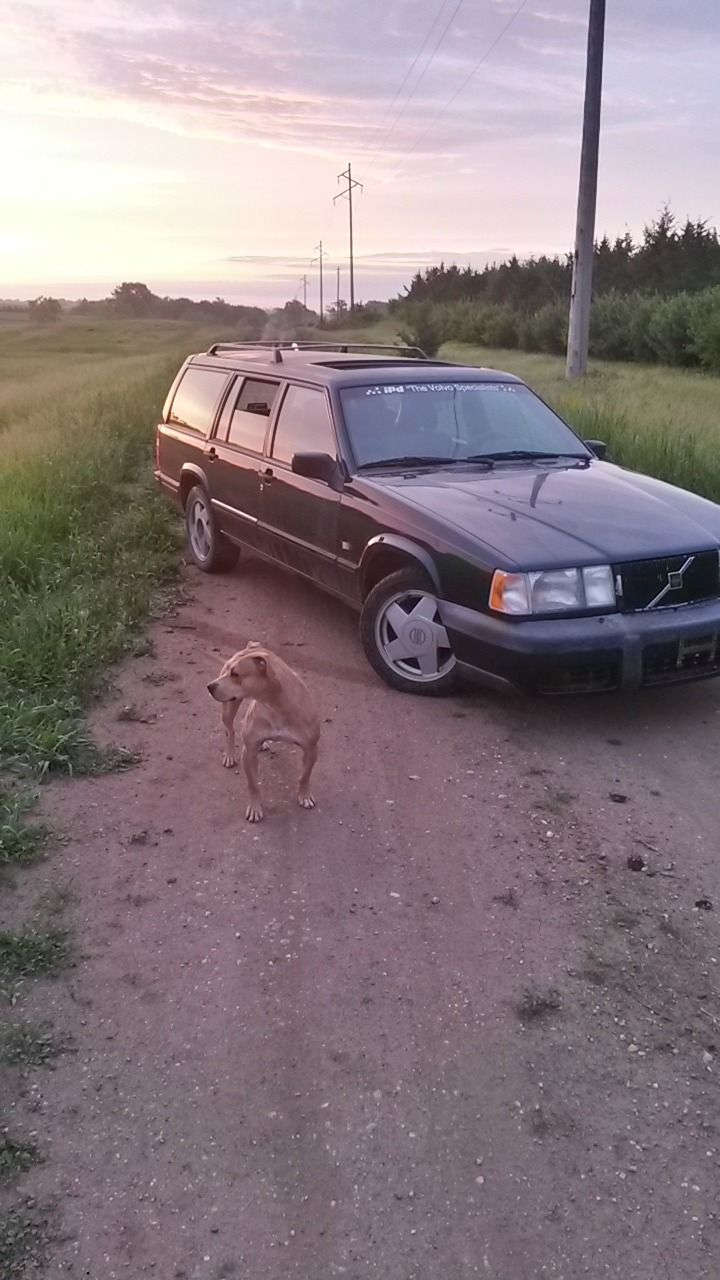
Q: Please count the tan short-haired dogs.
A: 1